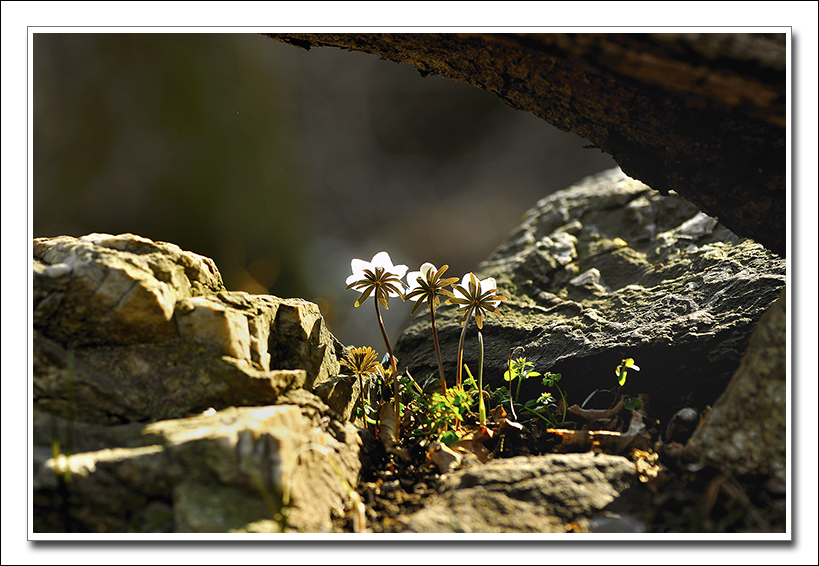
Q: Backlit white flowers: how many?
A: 3